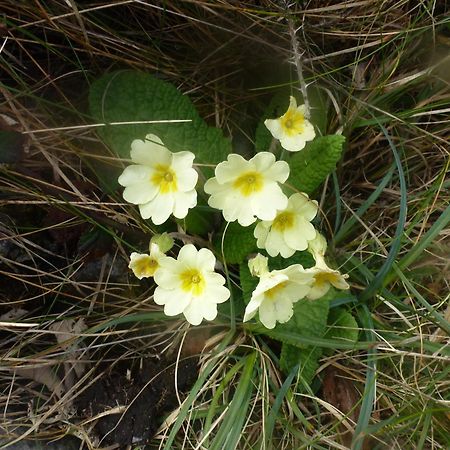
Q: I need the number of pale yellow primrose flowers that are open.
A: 8